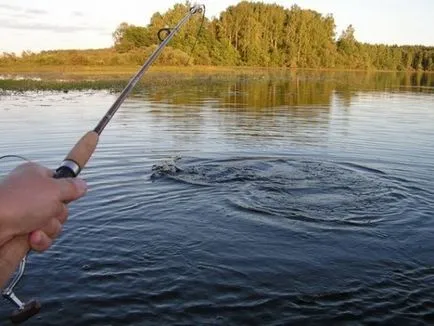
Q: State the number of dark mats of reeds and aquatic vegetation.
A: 1